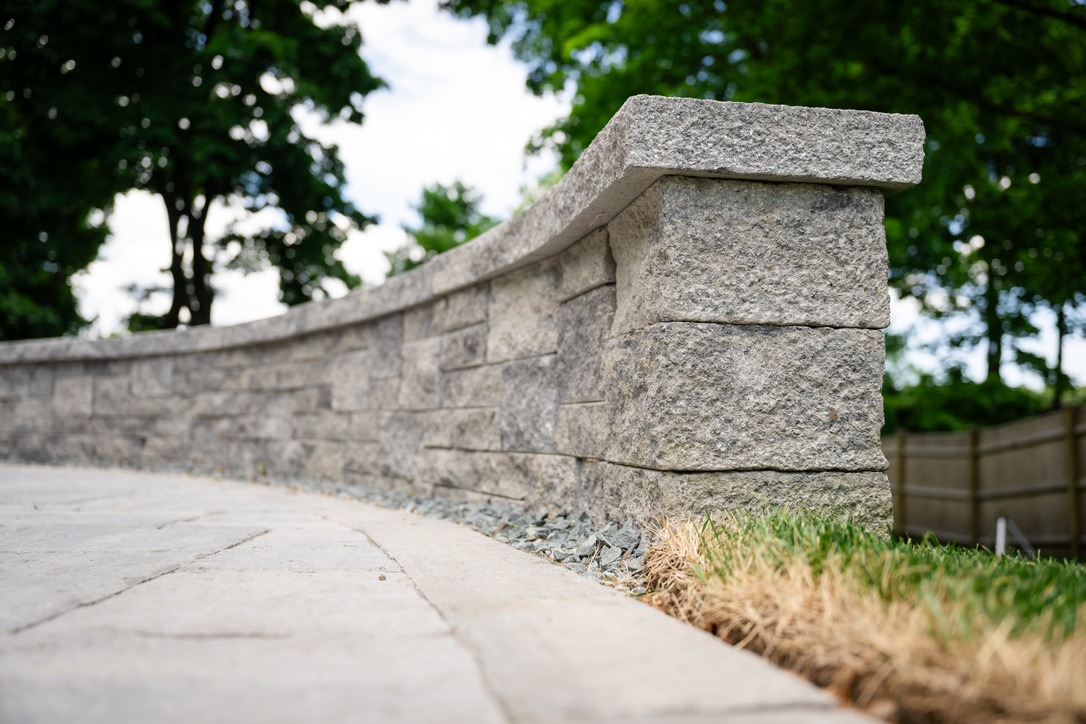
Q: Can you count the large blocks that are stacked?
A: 3